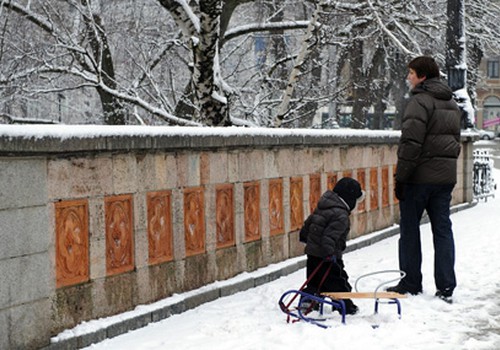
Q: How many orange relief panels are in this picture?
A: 15